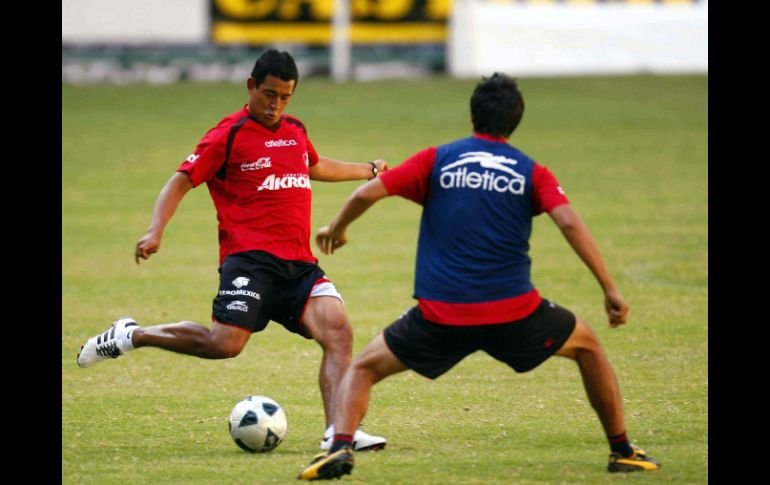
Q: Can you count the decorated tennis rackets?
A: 0